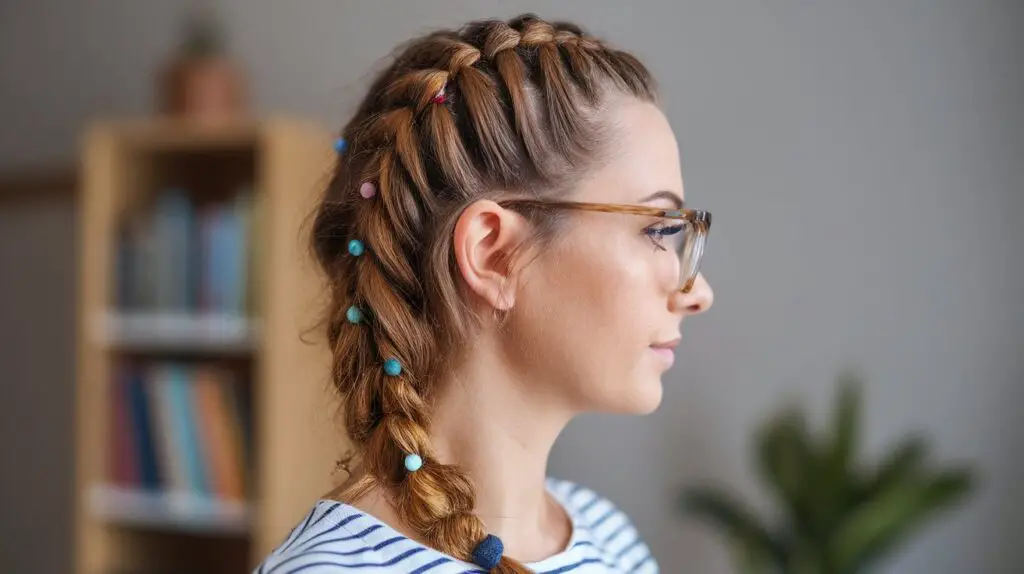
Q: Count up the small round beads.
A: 6